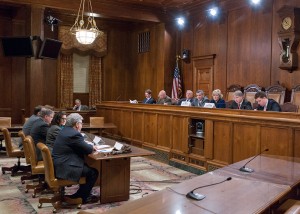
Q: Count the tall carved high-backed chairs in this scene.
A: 4